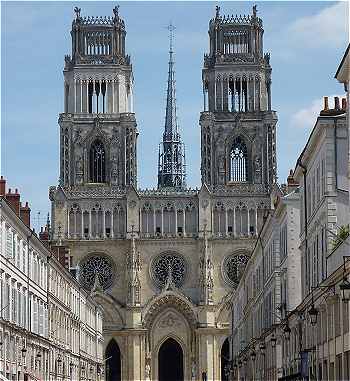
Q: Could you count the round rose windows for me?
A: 3